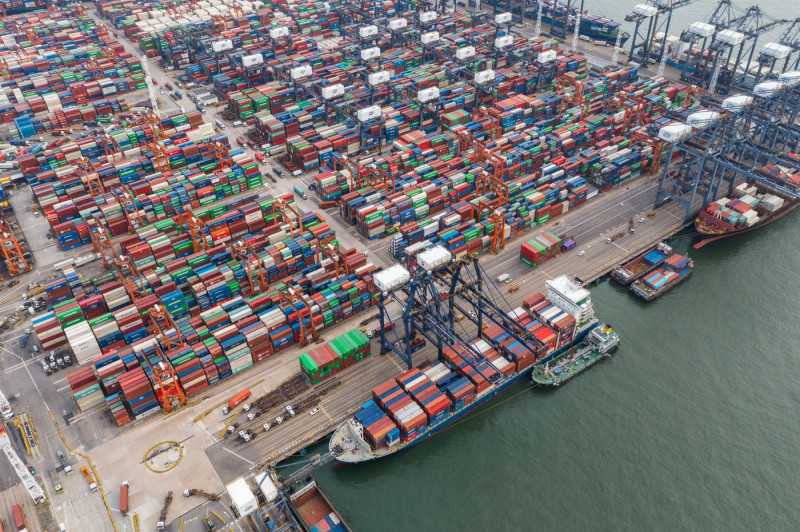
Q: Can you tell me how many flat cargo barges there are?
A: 2